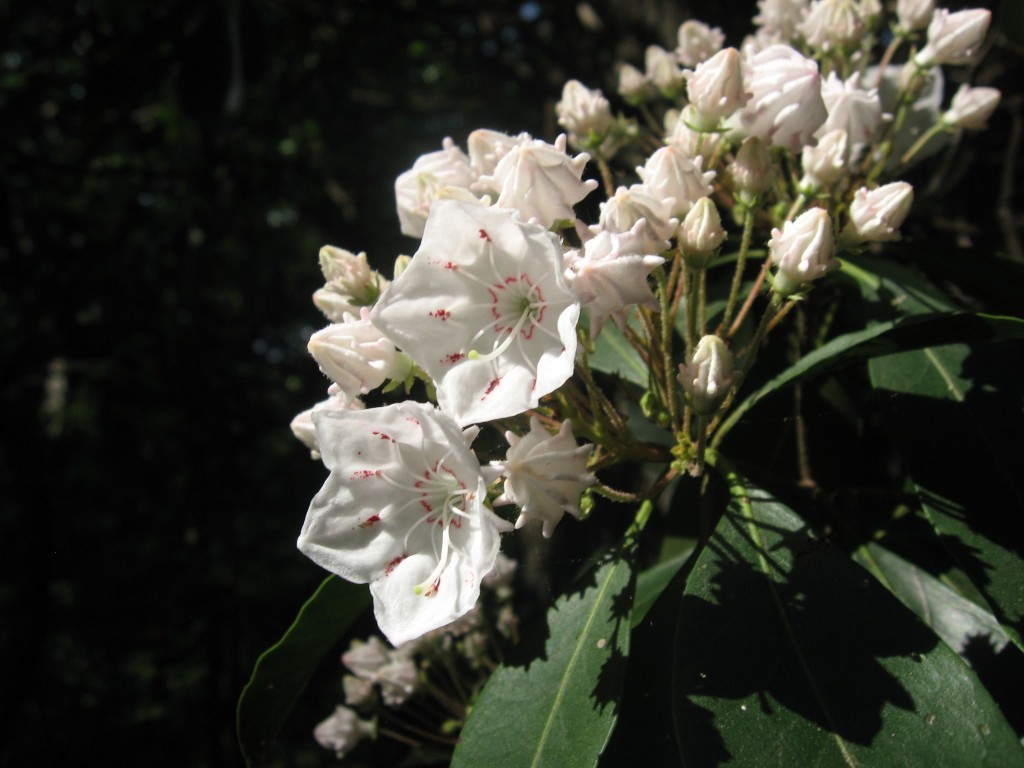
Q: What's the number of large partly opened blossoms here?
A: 2